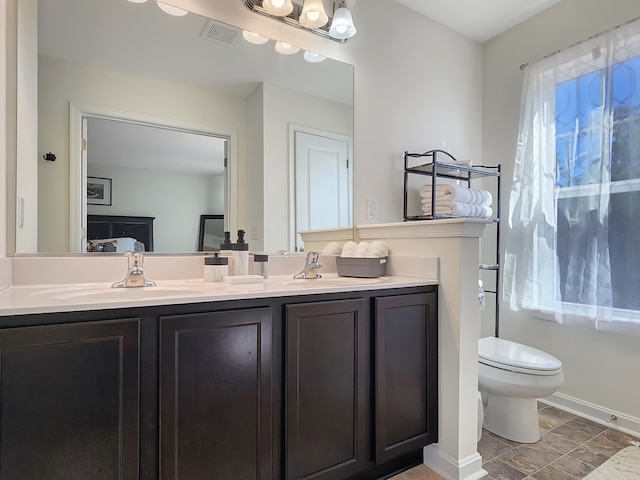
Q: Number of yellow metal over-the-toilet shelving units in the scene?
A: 0